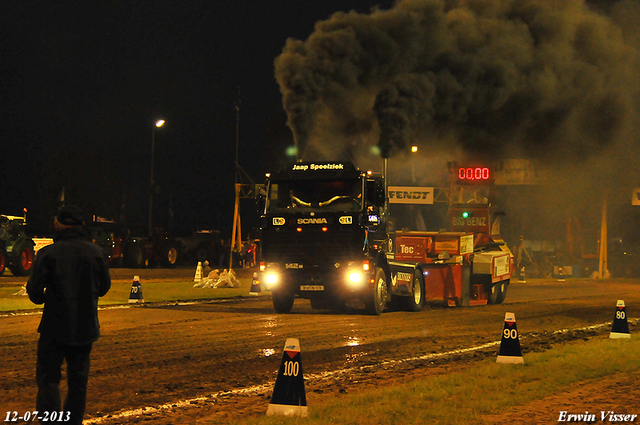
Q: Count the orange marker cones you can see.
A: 0